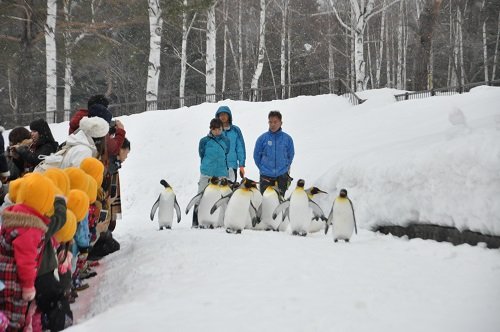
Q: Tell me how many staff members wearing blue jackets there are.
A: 3